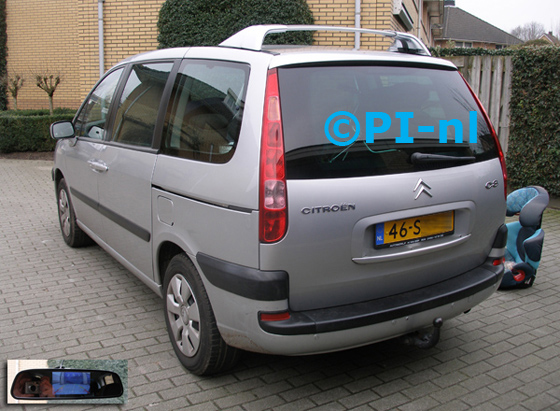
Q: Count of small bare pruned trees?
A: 2